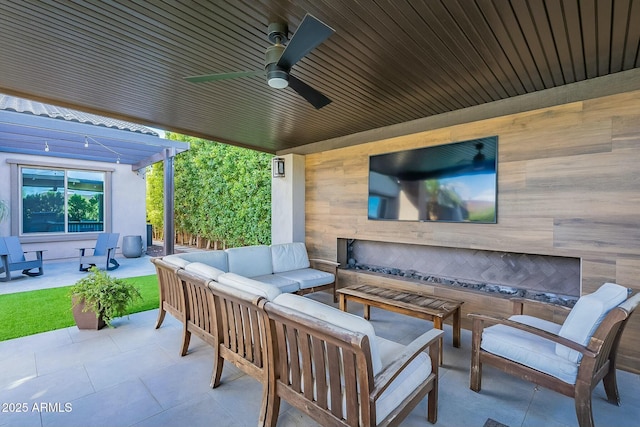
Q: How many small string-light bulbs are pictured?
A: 3